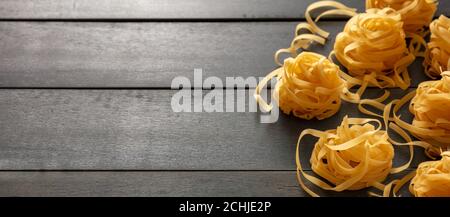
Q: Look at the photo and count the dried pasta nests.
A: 7